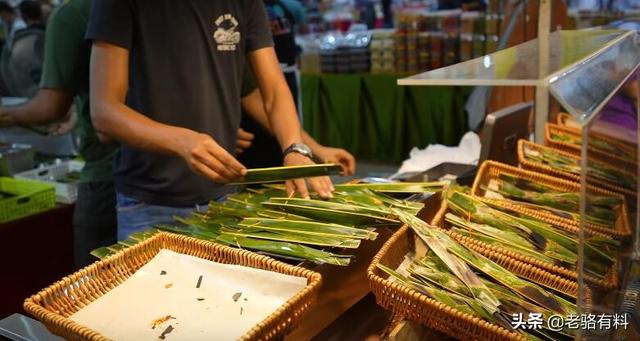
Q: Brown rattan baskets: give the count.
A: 7